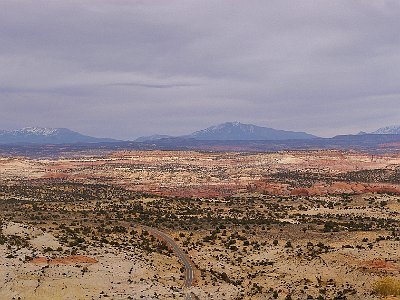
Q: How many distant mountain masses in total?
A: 3